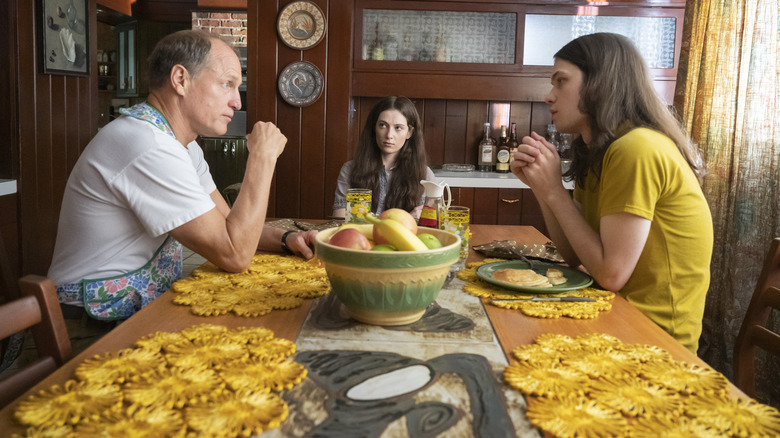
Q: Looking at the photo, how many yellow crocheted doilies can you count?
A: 4